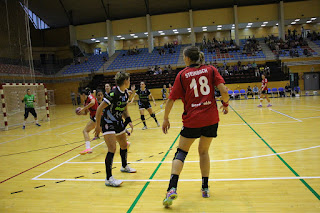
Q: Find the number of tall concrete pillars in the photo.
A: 6